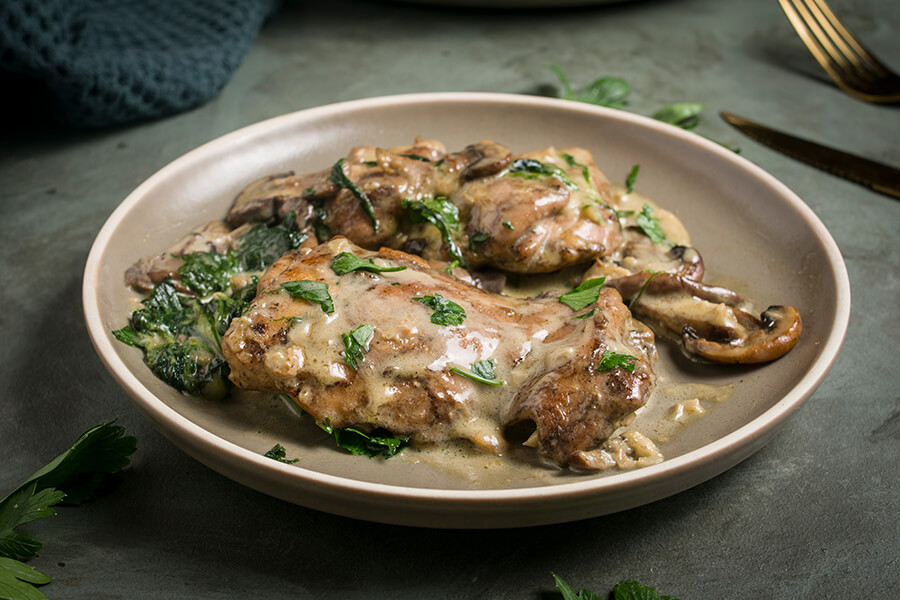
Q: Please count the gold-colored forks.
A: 1